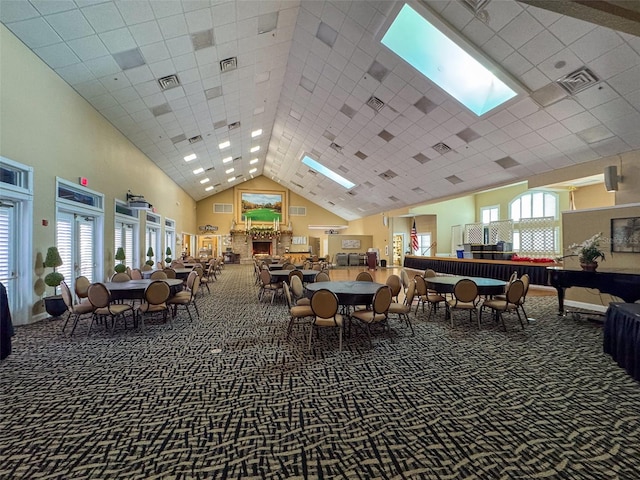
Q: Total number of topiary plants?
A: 4